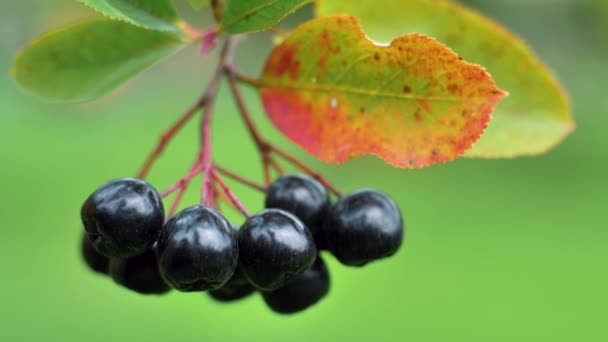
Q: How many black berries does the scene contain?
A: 9